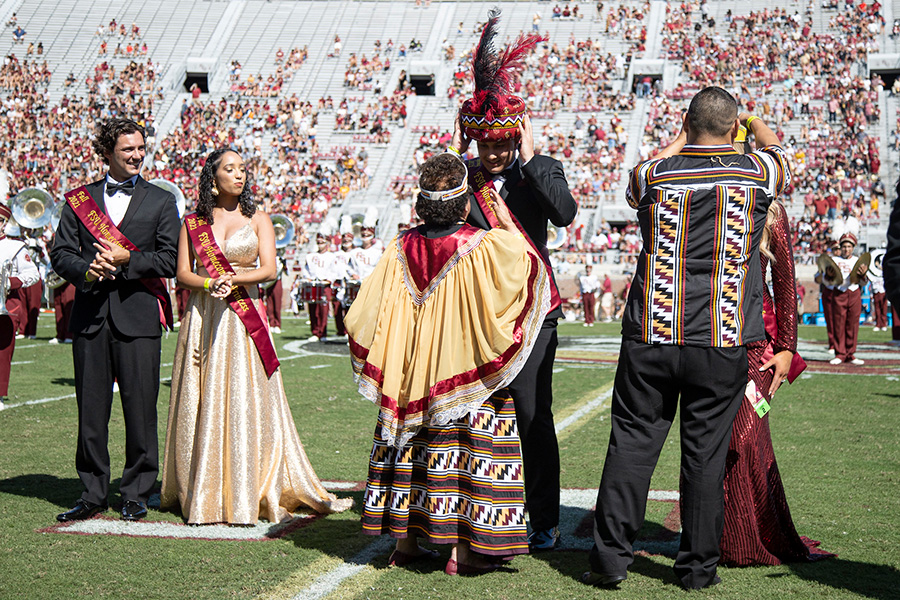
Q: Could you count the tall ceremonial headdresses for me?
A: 1